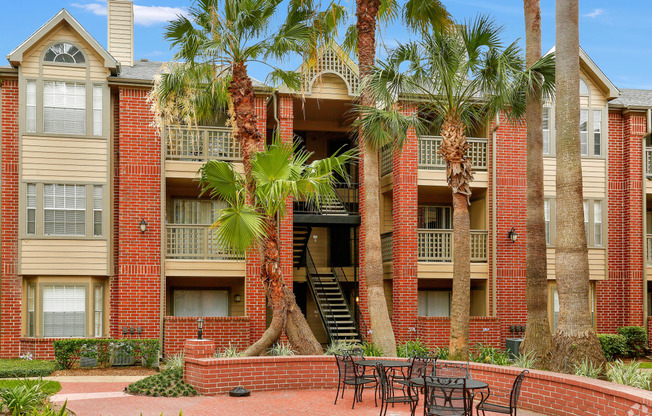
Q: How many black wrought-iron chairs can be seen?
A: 8